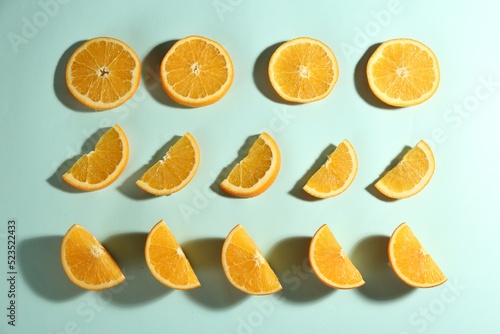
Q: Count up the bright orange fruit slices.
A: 14